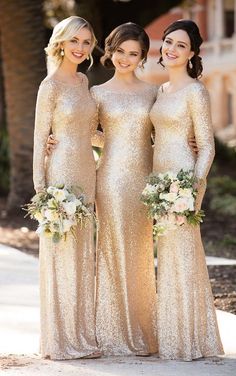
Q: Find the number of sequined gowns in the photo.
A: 3